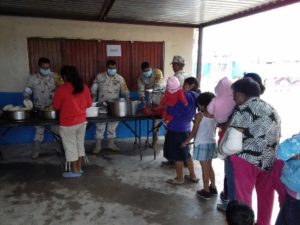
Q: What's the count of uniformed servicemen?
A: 4